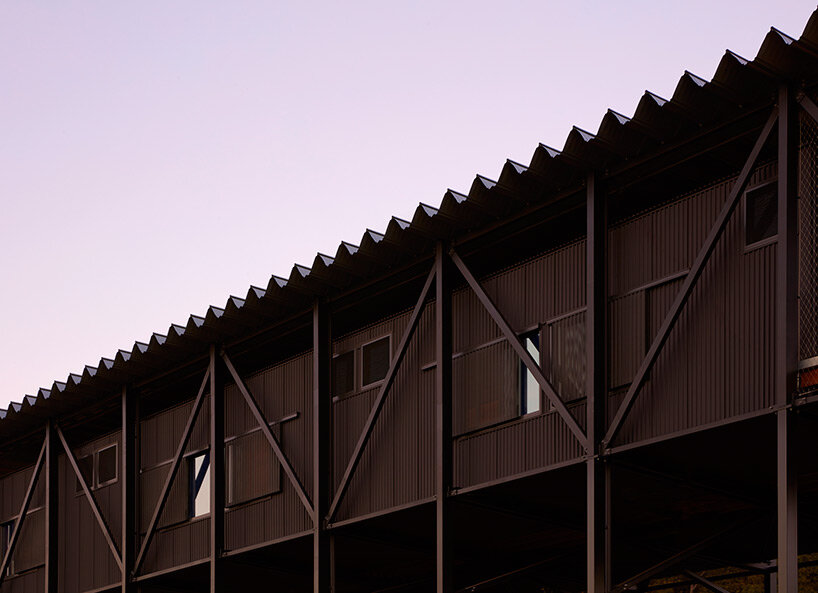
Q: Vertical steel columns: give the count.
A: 7